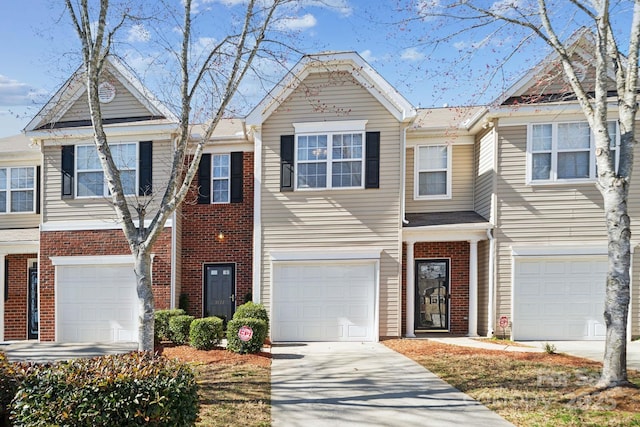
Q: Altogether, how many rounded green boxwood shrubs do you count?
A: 5